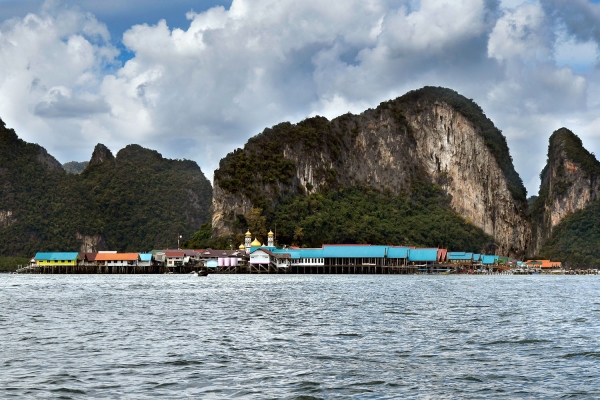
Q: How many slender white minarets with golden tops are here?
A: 2